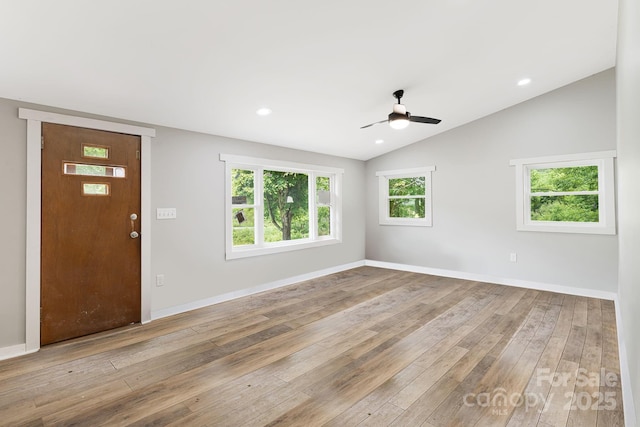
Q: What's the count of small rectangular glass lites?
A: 3